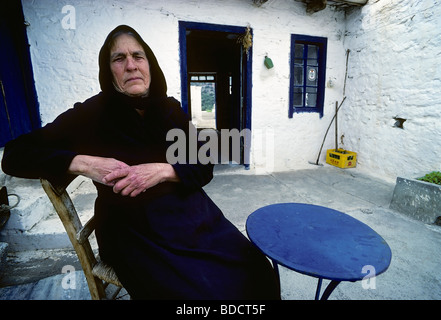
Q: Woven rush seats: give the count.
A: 1